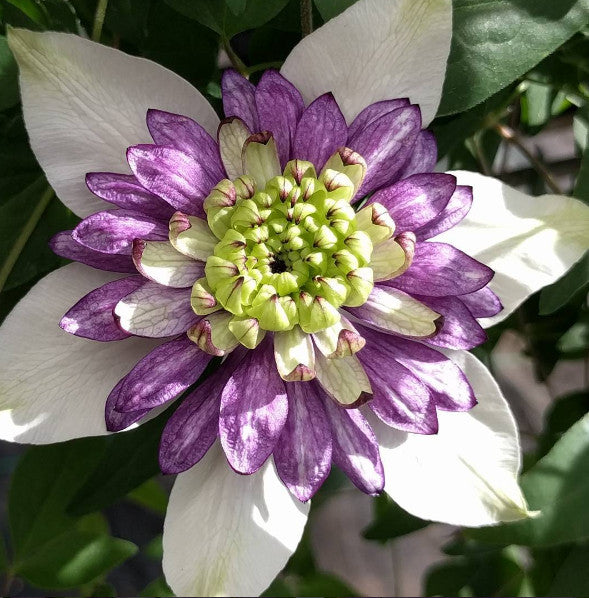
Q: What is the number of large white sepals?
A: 6